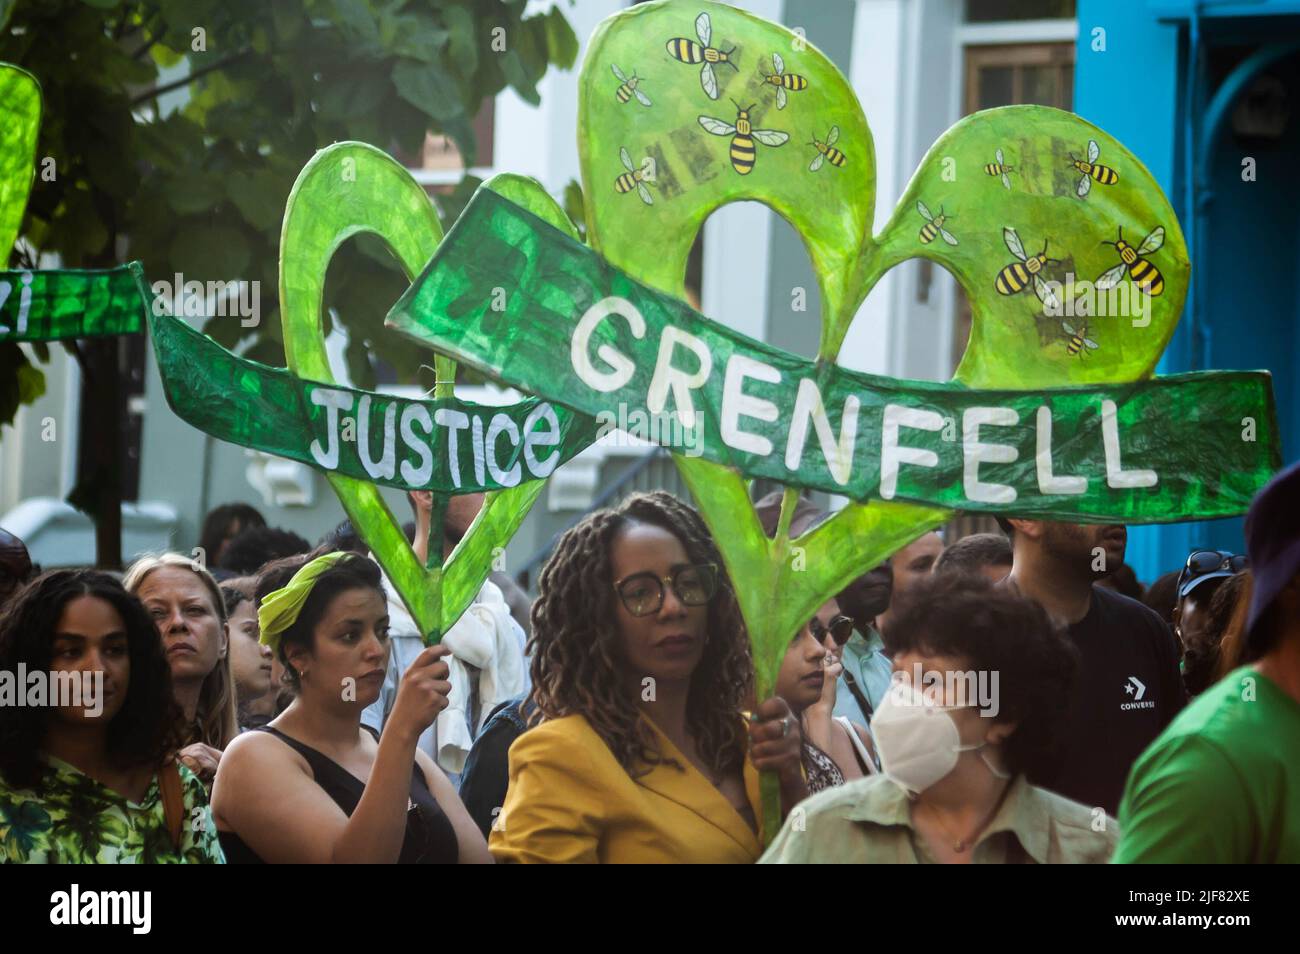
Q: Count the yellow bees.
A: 12